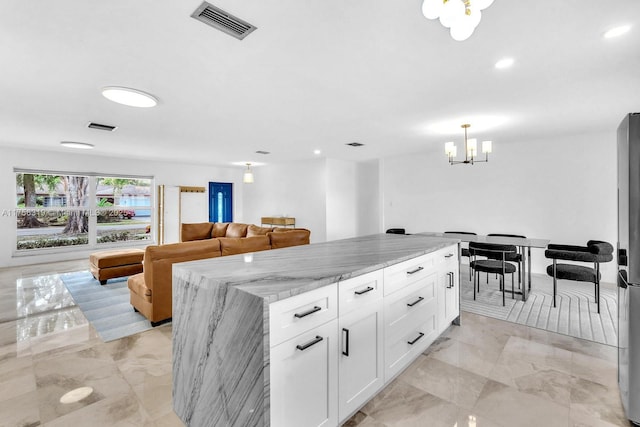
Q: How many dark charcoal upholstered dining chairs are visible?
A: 5